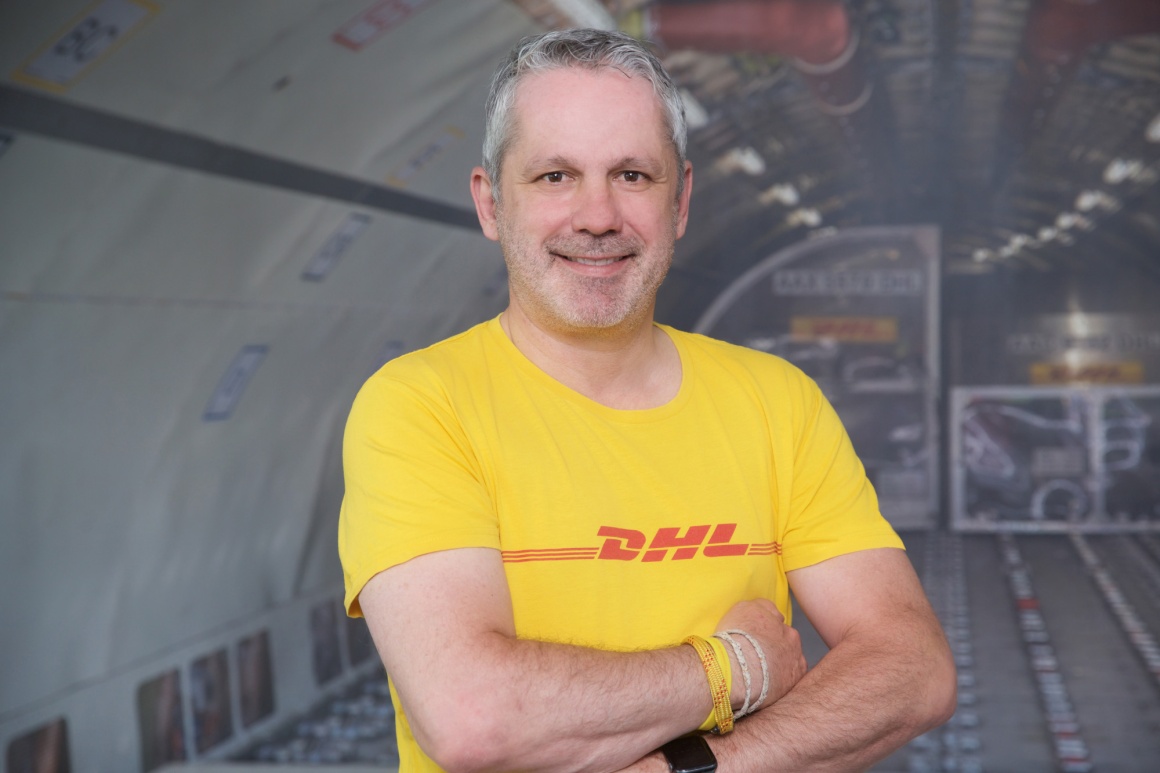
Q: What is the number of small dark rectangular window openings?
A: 6